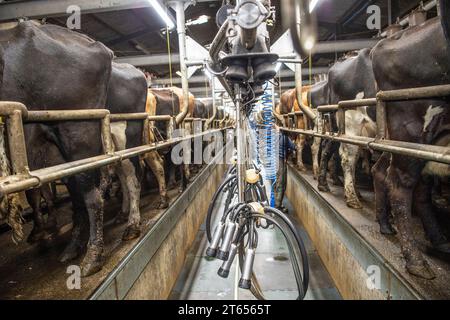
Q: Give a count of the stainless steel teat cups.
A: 4